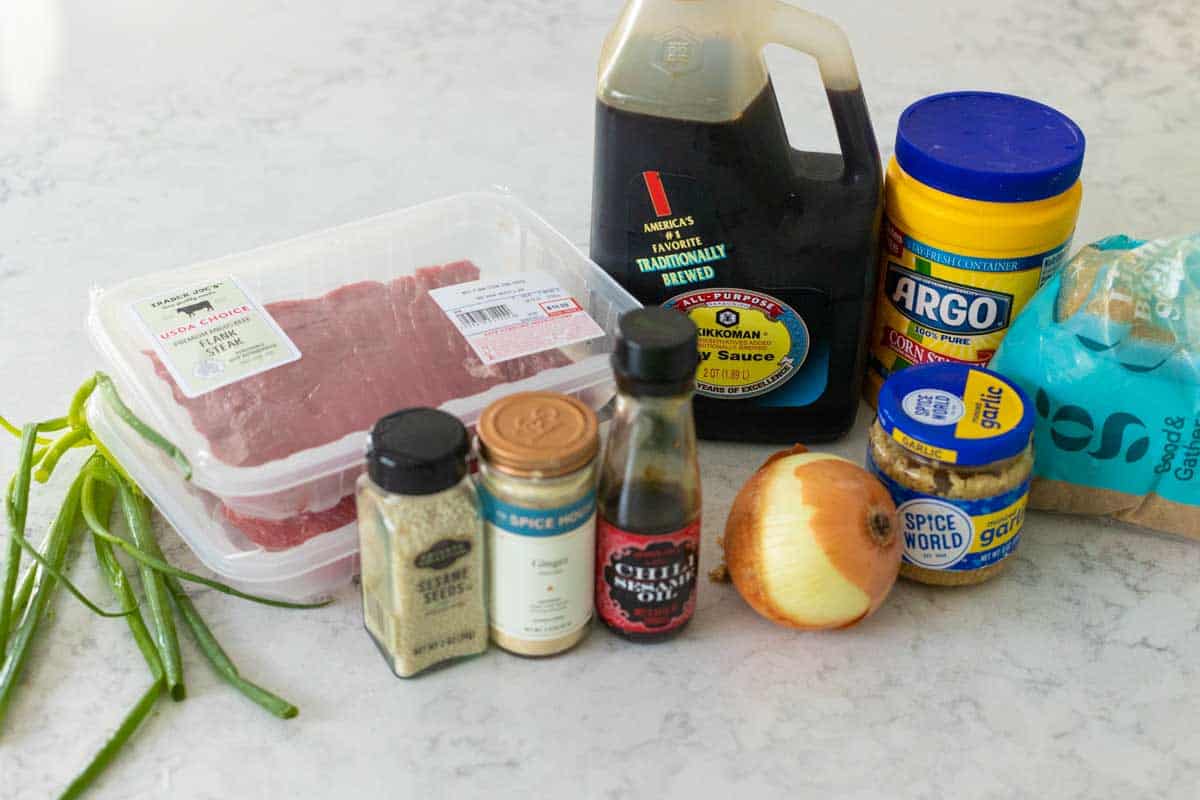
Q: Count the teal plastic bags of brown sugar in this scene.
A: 1